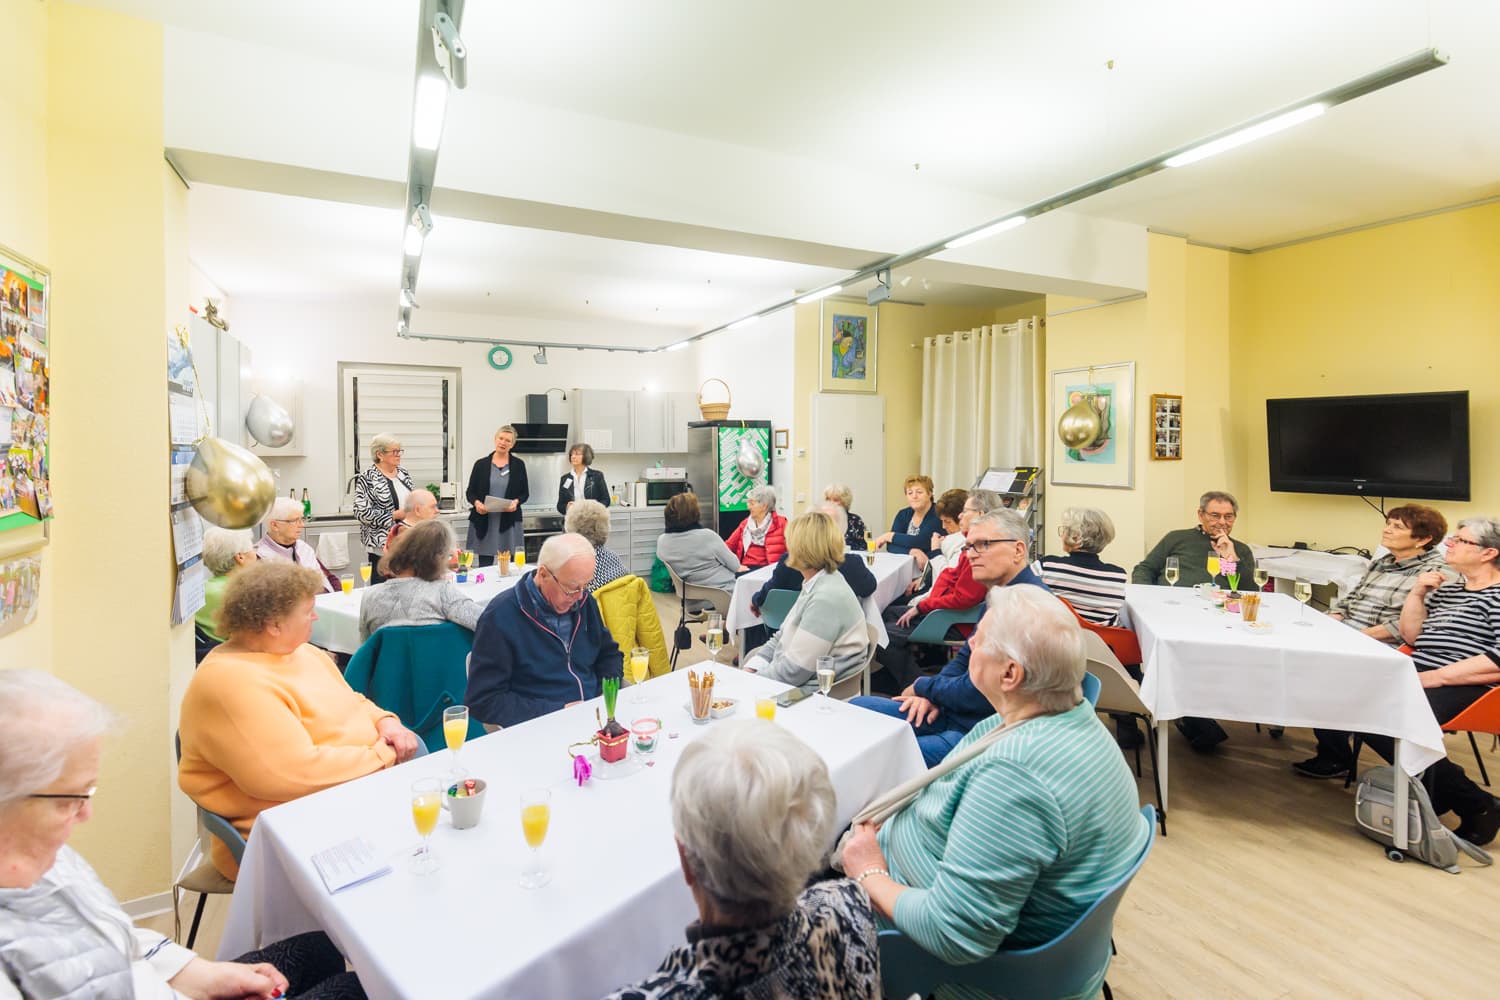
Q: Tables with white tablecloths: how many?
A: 4